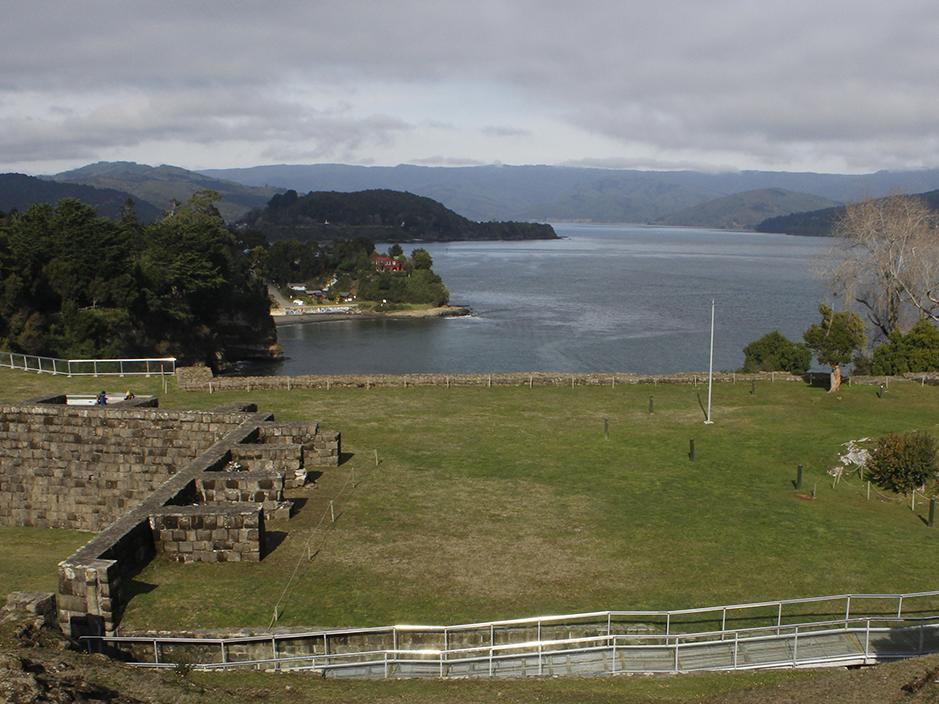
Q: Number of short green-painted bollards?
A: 7